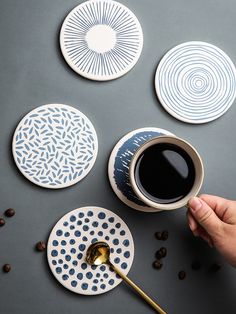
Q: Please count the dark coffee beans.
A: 12